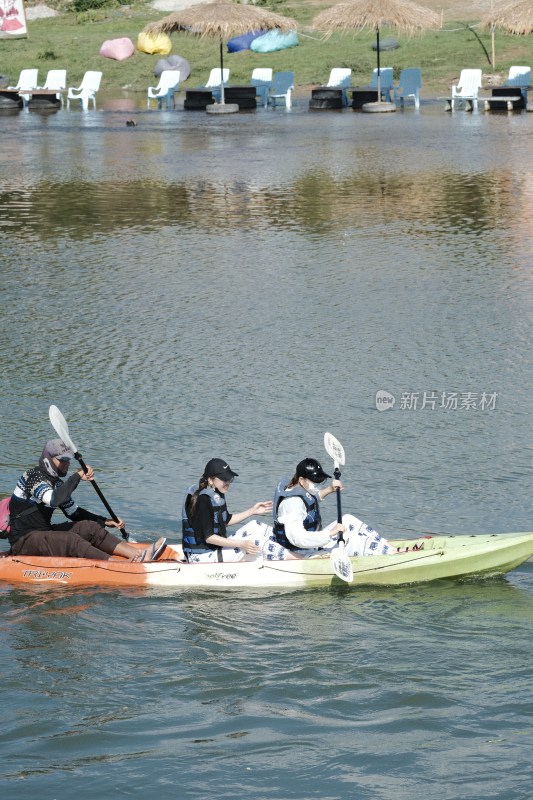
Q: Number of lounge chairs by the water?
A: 12